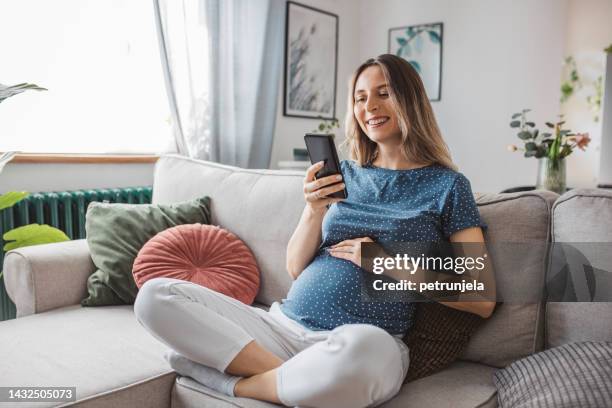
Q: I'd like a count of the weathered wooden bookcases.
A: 0